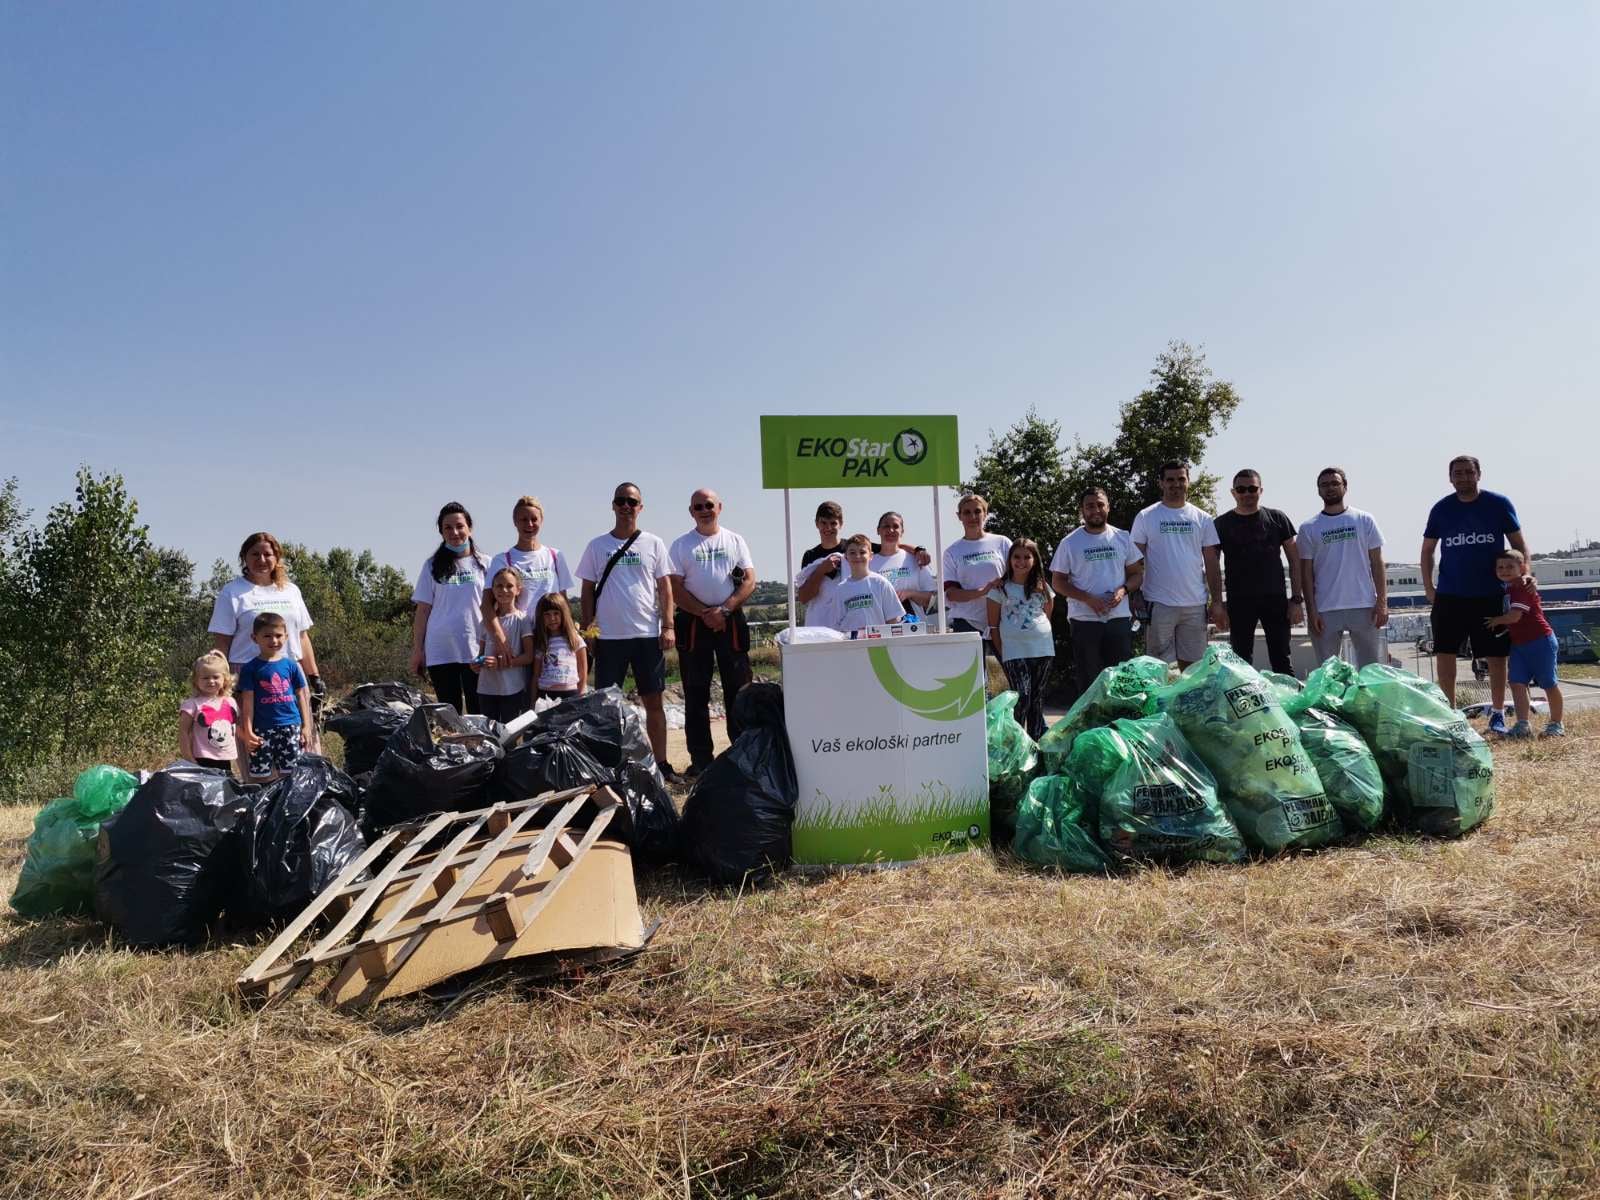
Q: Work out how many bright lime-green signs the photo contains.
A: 1